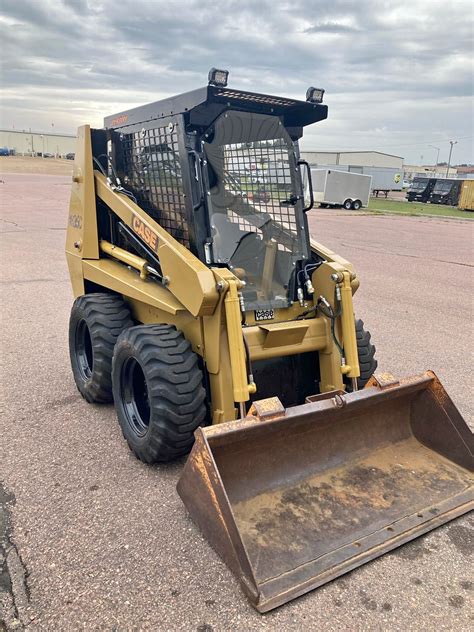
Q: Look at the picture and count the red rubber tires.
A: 0